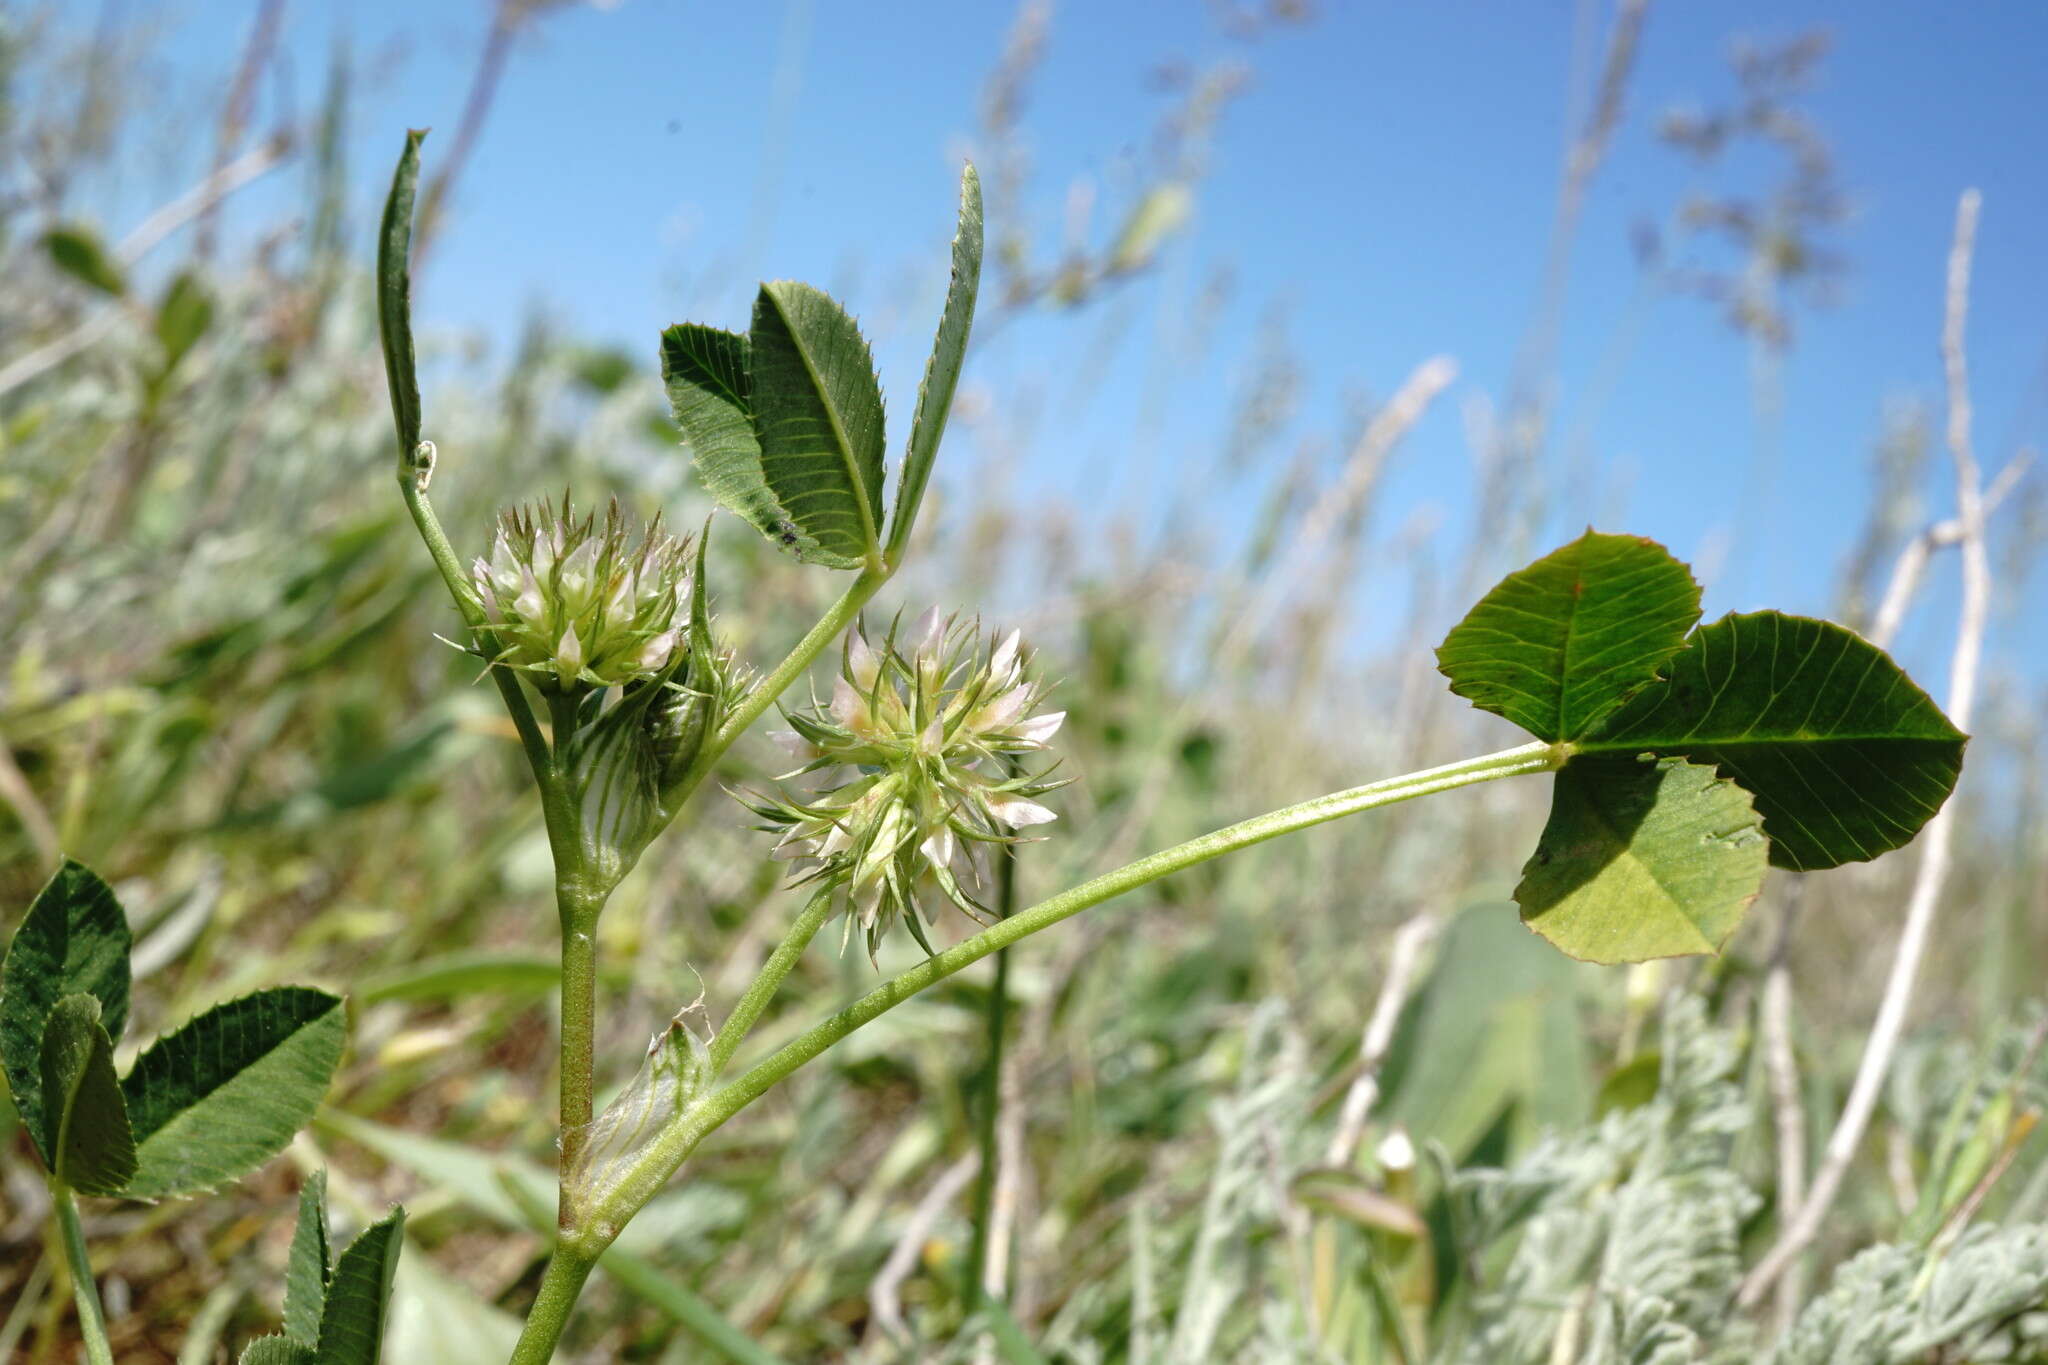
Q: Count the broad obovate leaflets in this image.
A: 3